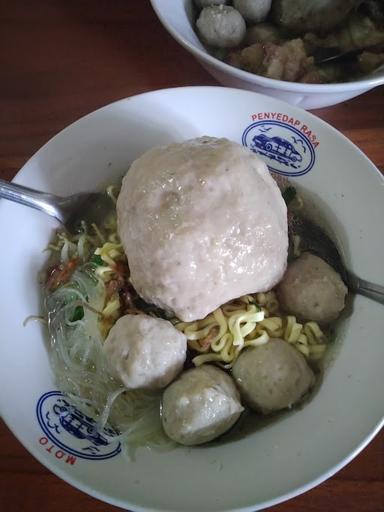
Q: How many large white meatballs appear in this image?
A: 1